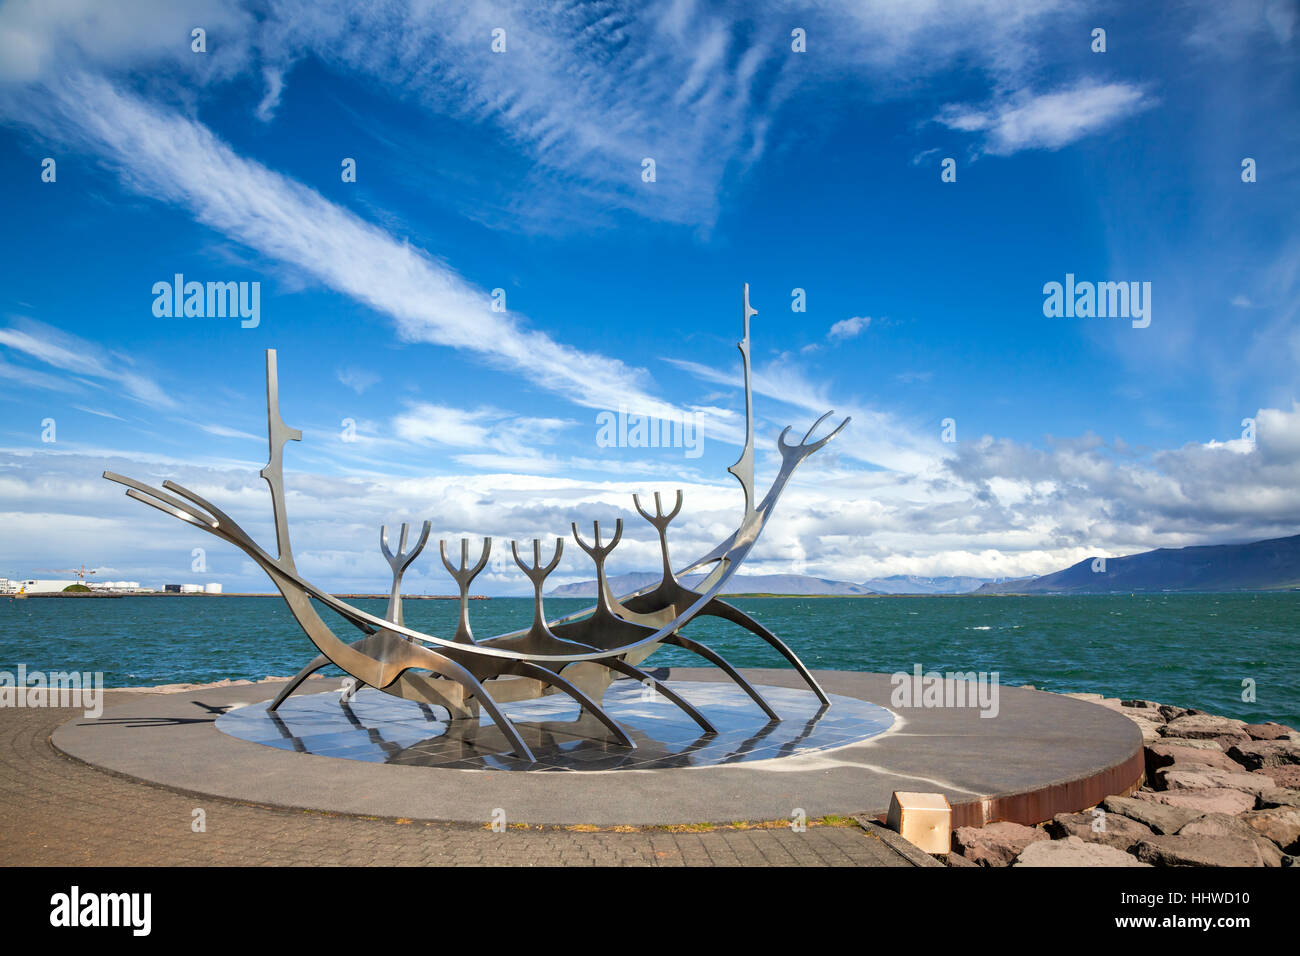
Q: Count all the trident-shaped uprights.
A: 5